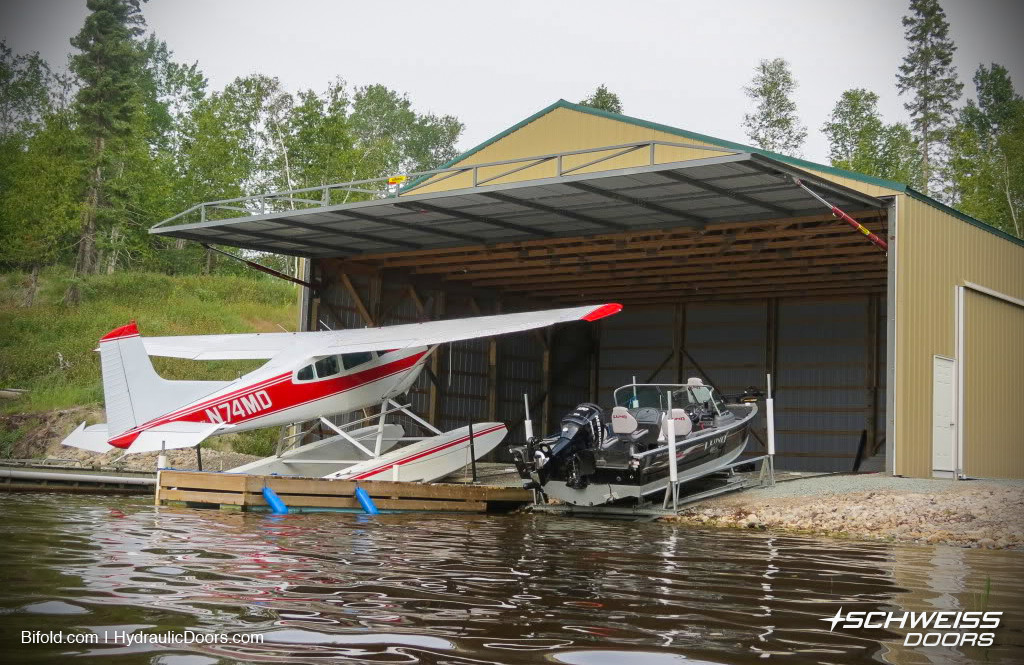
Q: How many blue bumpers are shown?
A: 2